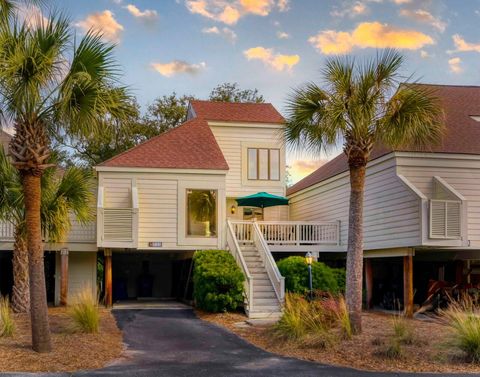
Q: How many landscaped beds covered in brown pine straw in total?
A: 2